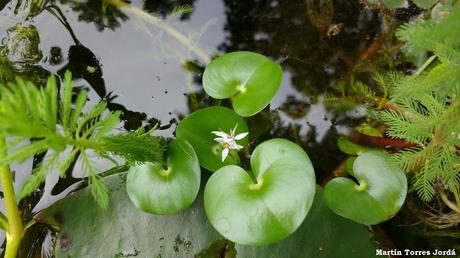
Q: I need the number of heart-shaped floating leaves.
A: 5